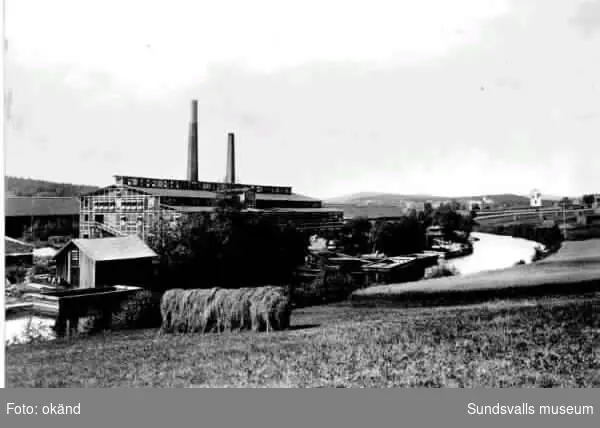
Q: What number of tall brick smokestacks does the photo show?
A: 2